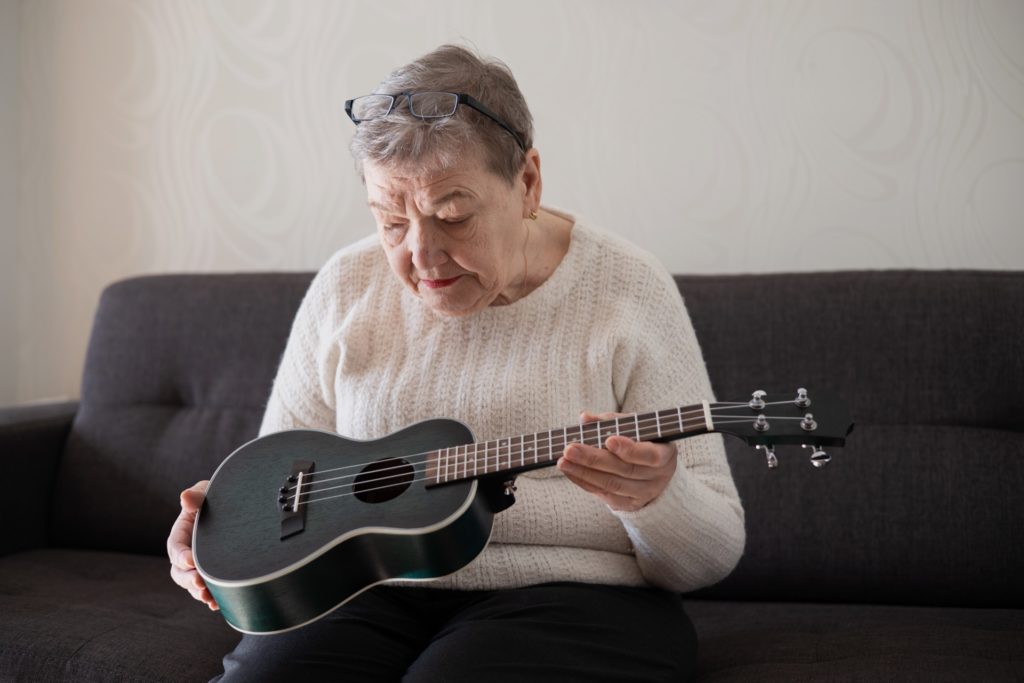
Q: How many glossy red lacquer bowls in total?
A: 0